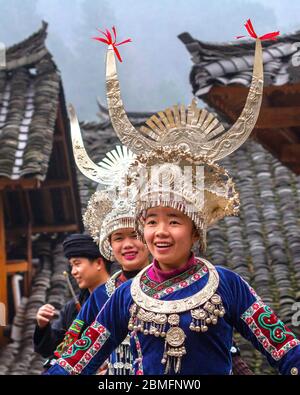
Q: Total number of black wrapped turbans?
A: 1